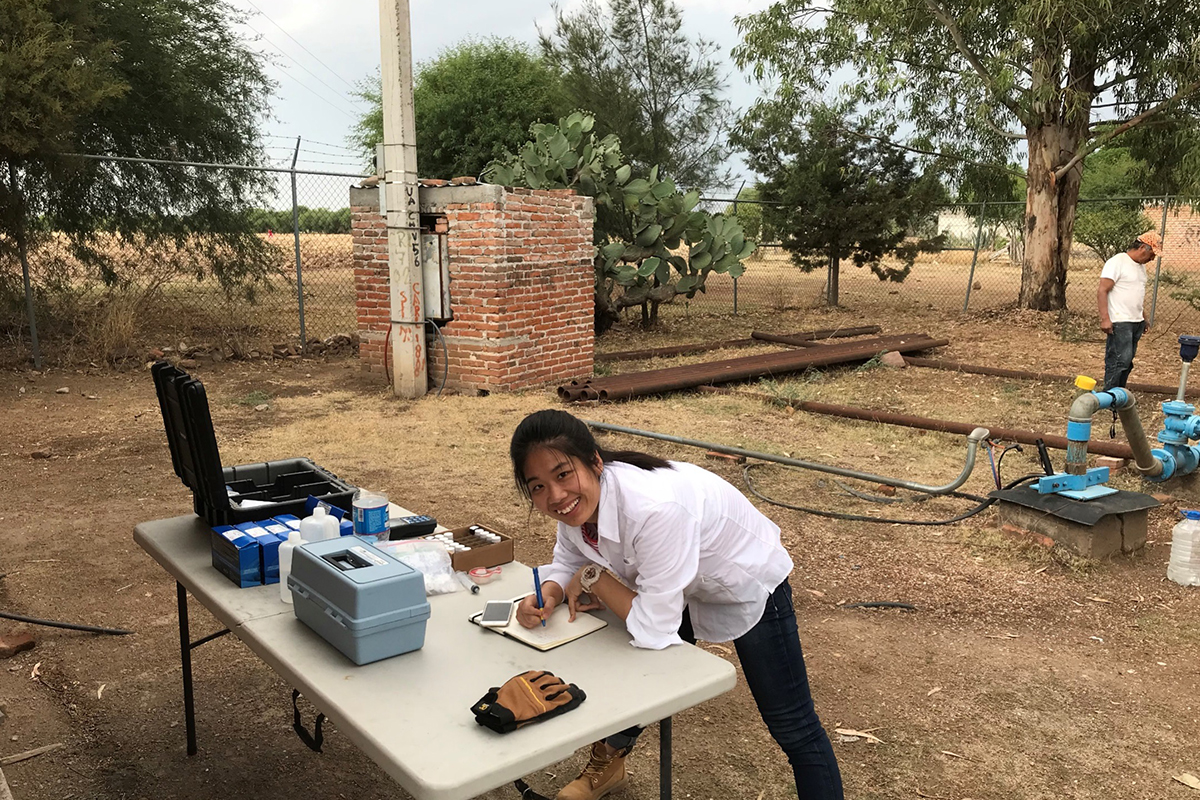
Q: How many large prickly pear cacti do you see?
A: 1